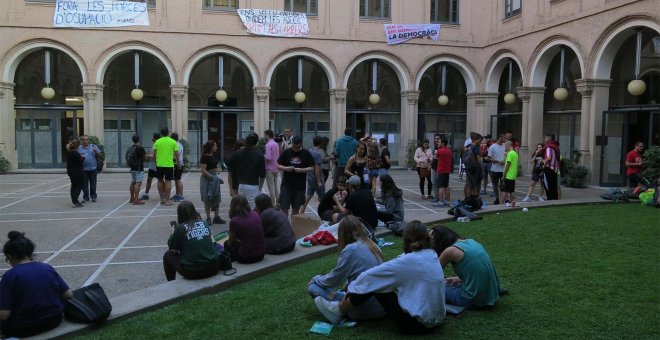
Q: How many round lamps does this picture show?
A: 9